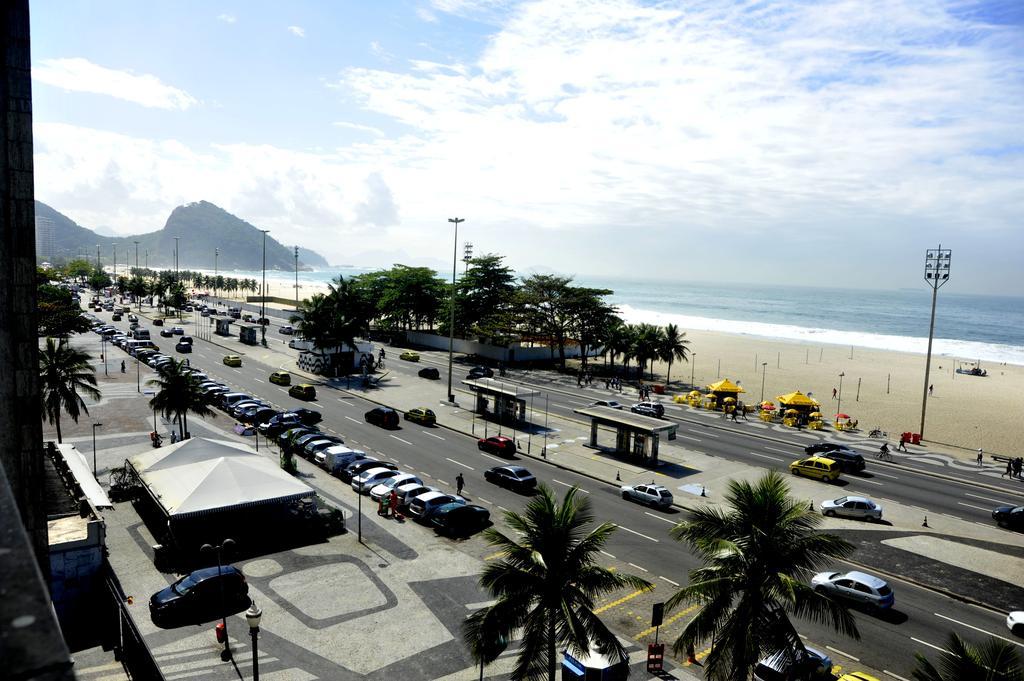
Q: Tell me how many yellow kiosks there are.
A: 2